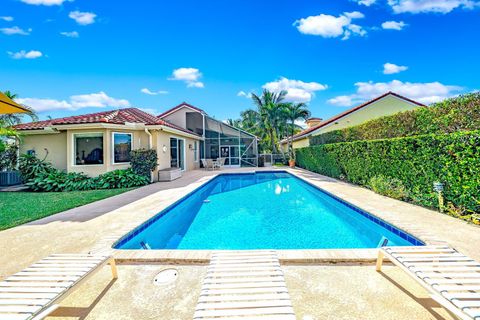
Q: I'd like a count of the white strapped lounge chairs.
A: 3